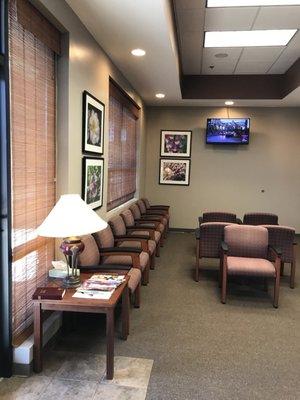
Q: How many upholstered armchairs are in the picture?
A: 12